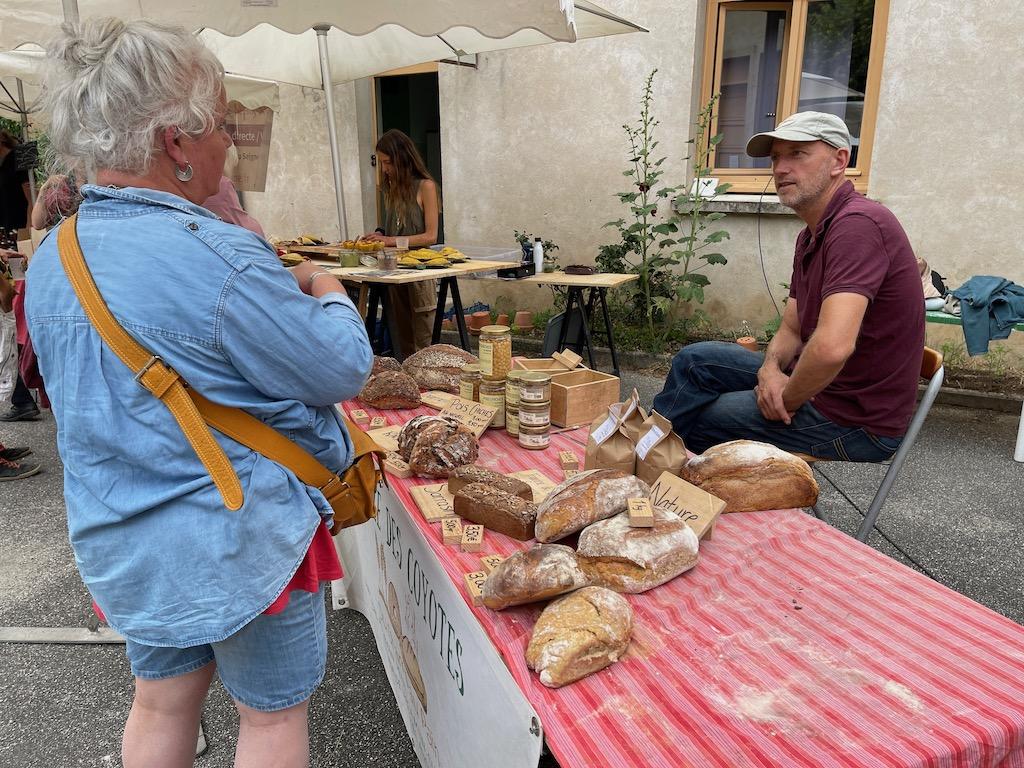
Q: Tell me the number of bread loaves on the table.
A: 12